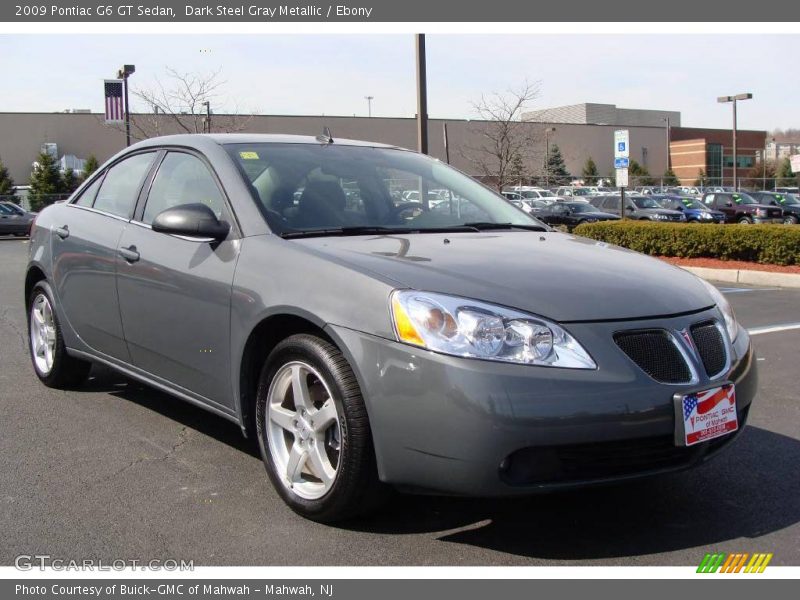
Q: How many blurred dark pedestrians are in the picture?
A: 0